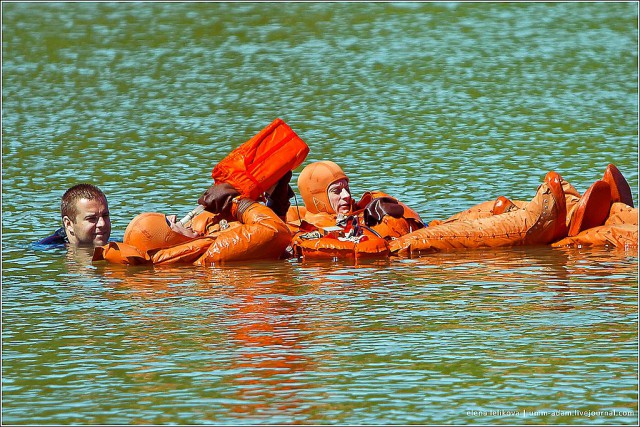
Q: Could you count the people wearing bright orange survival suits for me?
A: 2